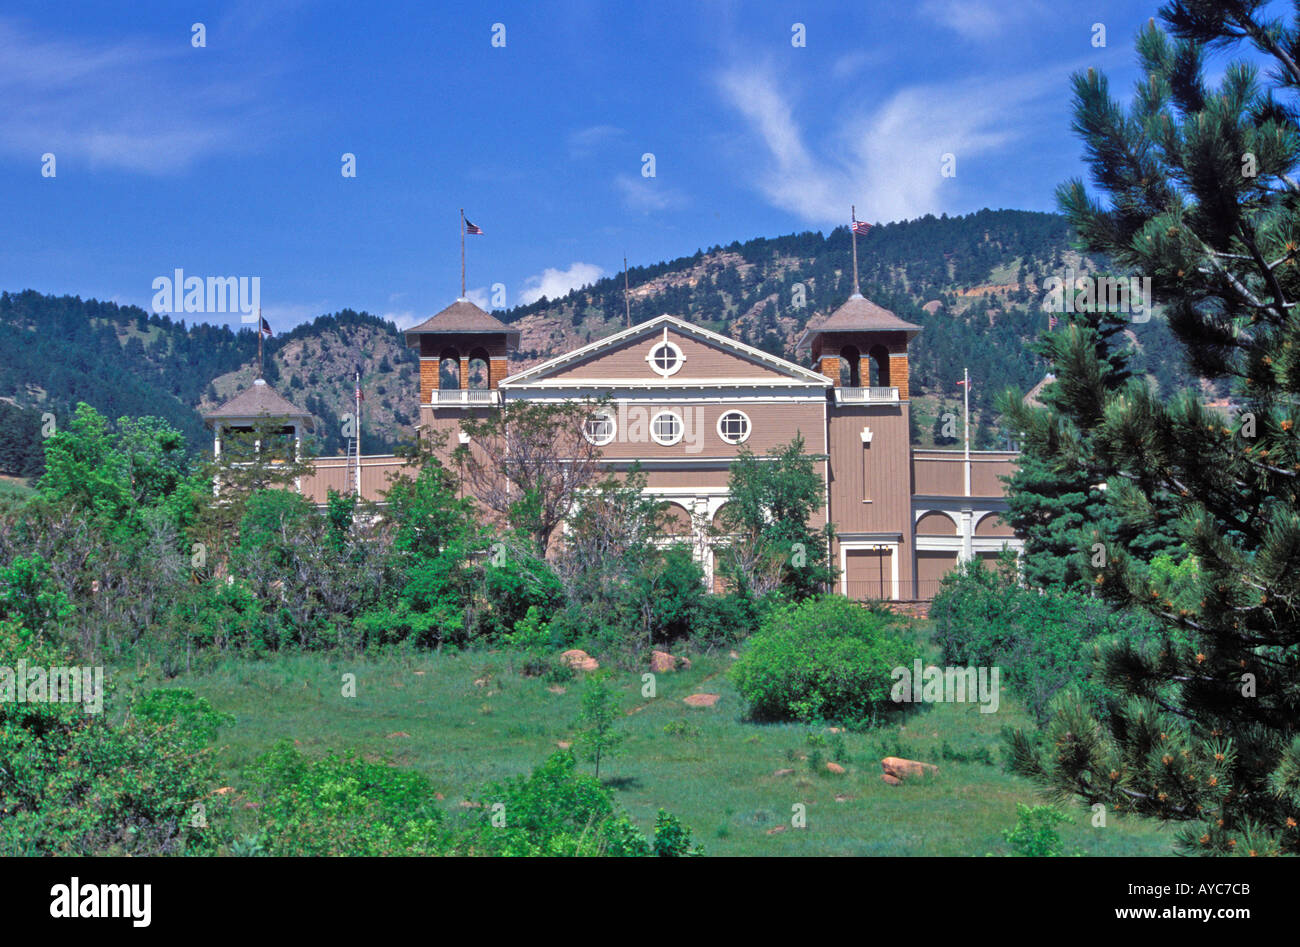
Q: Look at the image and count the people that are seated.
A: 0